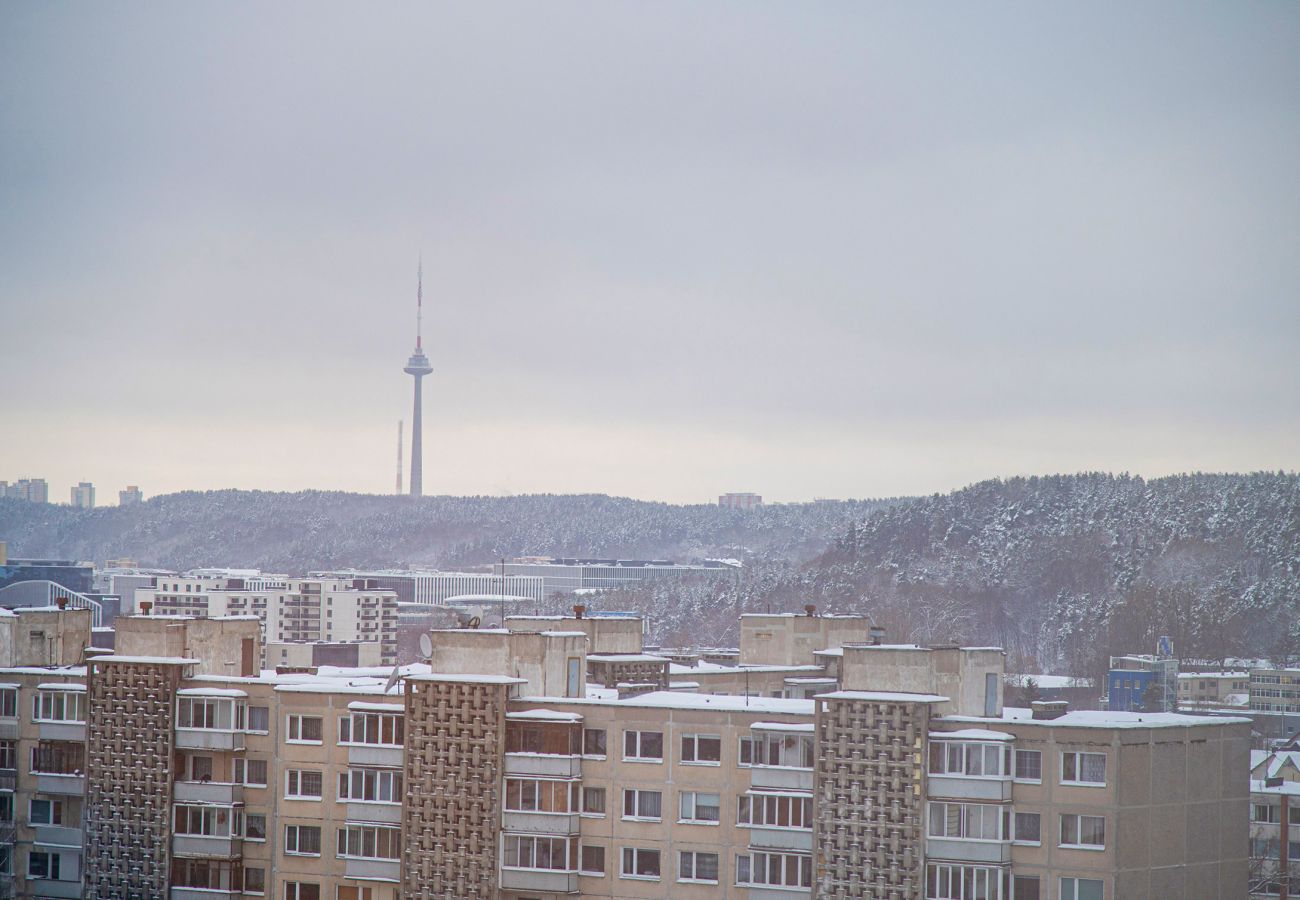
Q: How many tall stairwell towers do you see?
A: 3